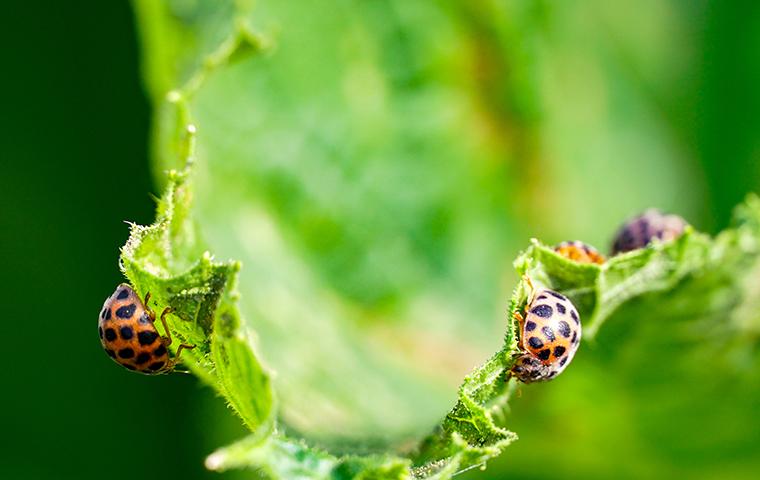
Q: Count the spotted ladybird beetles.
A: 4